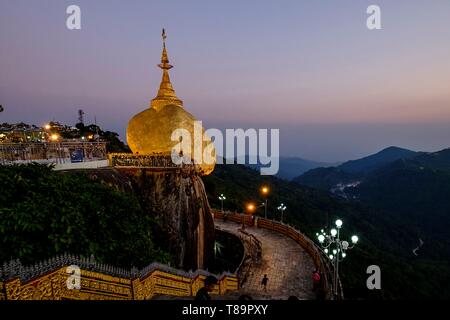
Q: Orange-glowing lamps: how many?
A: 2